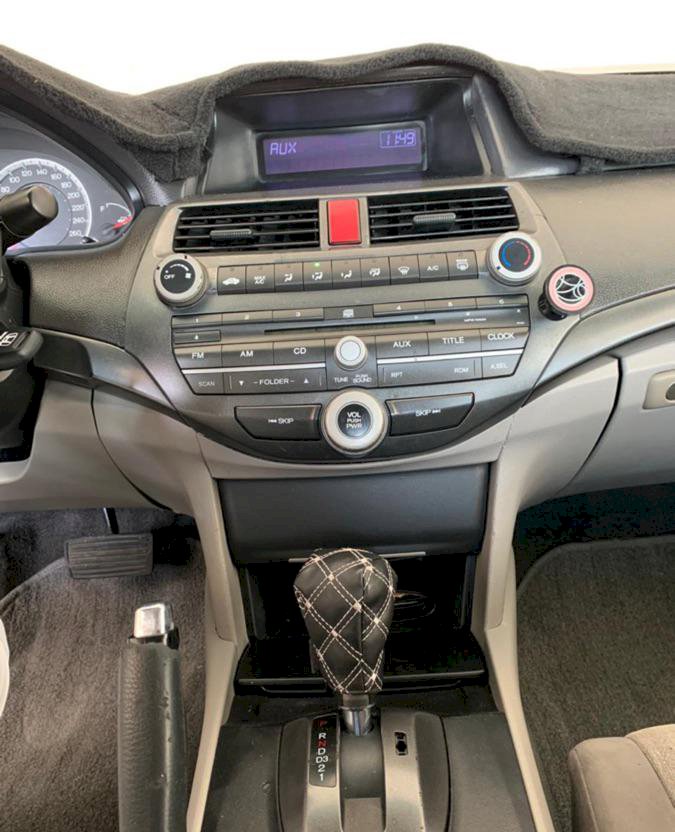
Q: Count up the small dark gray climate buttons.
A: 9